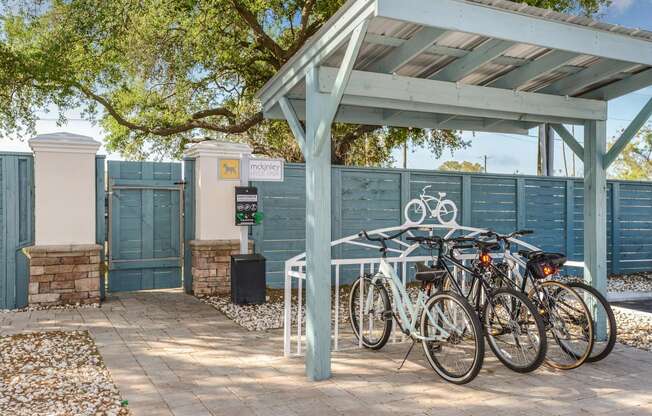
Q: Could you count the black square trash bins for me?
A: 1